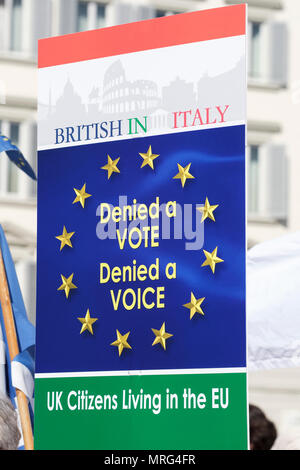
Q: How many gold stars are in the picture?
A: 12